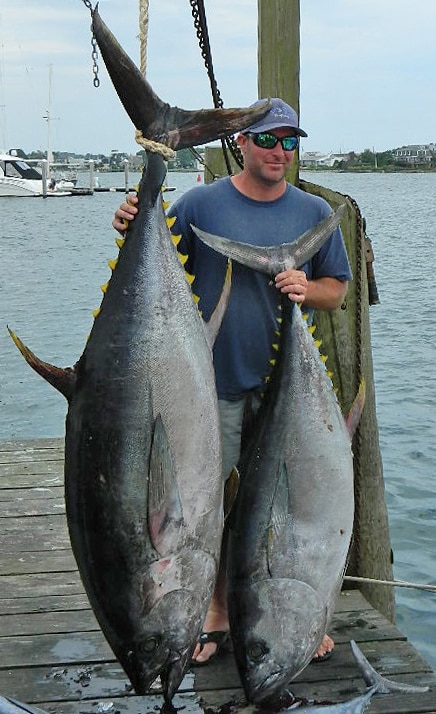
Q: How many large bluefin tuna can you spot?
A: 2